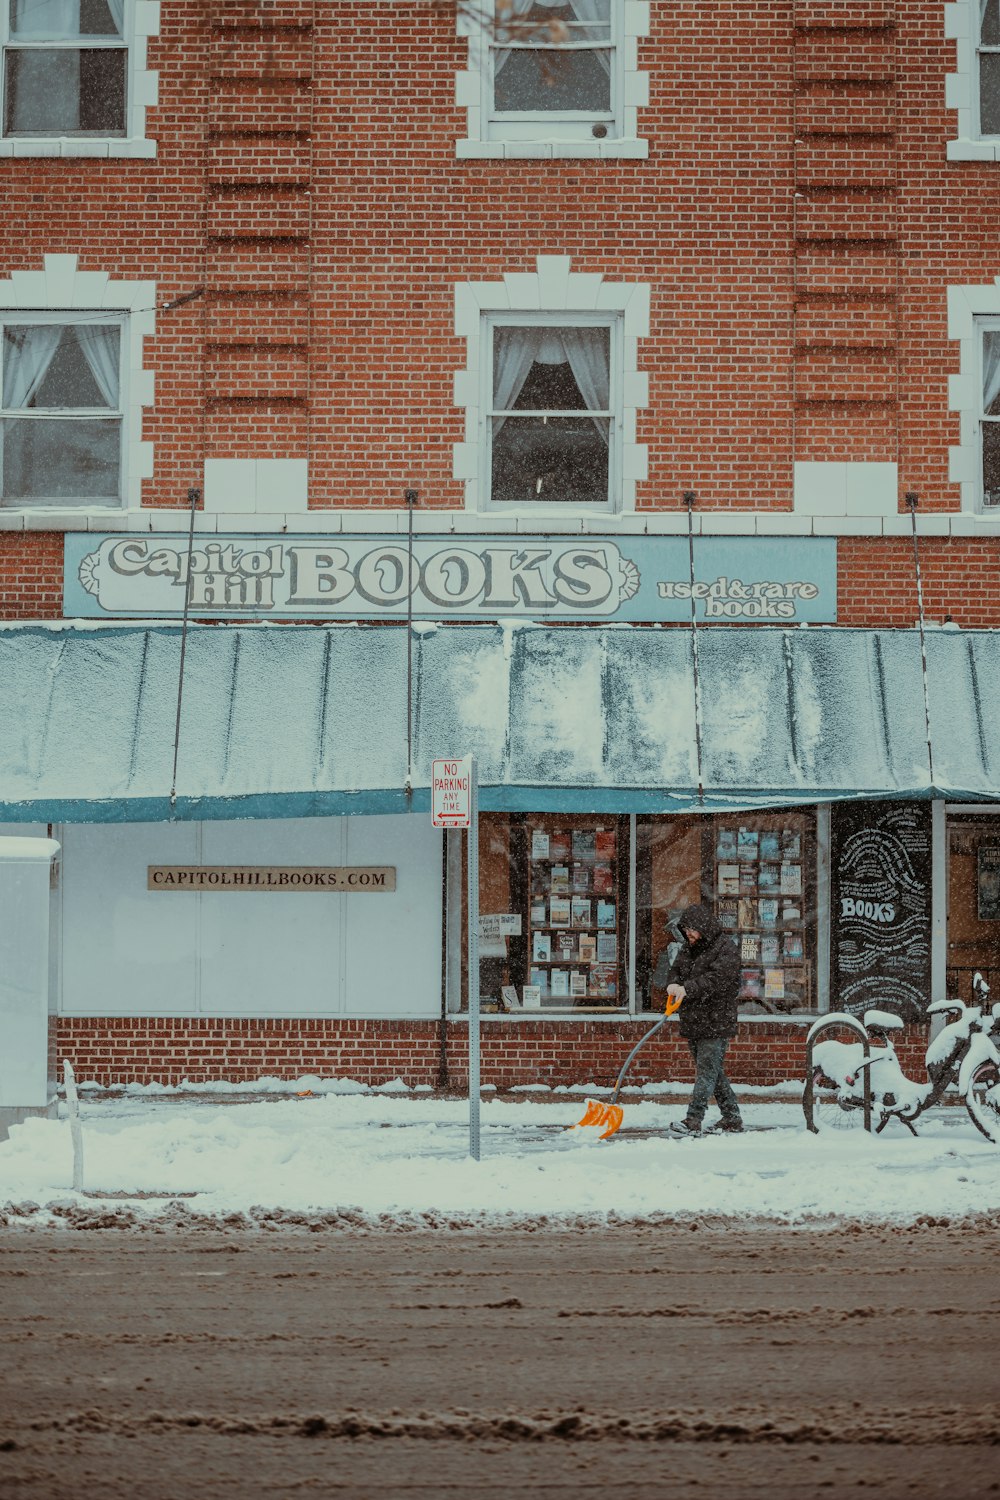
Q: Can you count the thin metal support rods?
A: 4